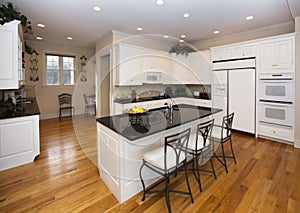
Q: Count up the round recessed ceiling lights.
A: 12